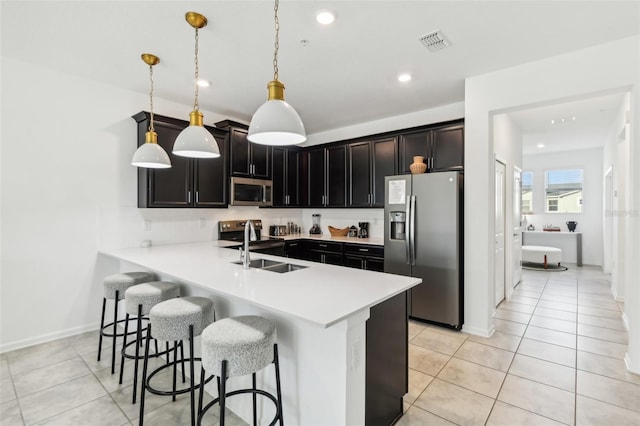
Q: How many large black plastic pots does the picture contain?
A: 0